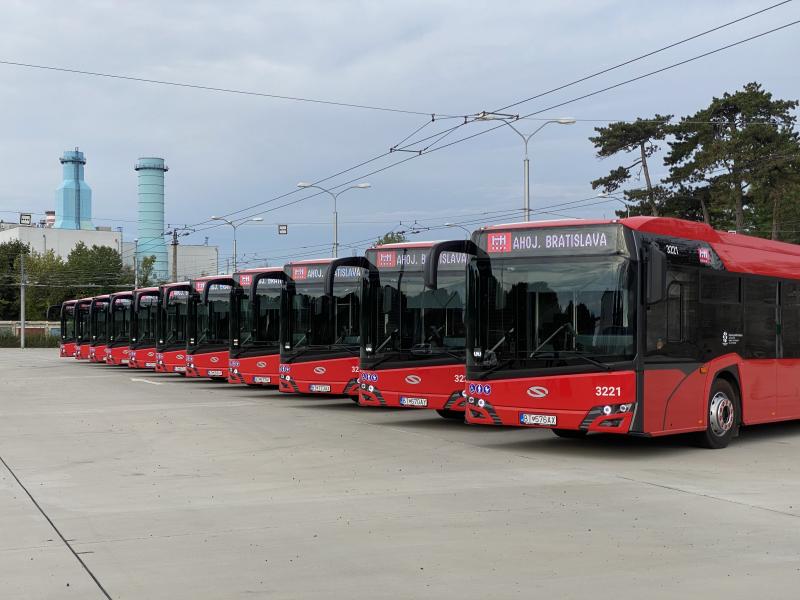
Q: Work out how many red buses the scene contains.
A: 11